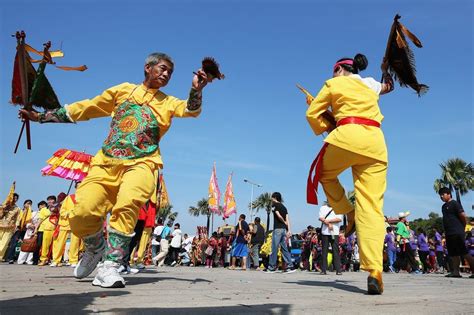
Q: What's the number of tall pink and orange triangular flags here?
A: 2